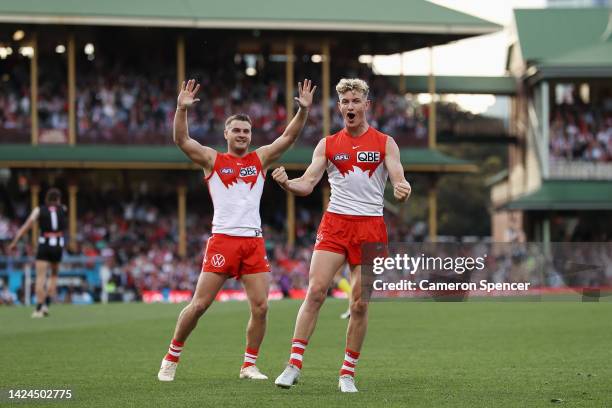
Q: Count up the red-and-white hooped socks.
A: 4